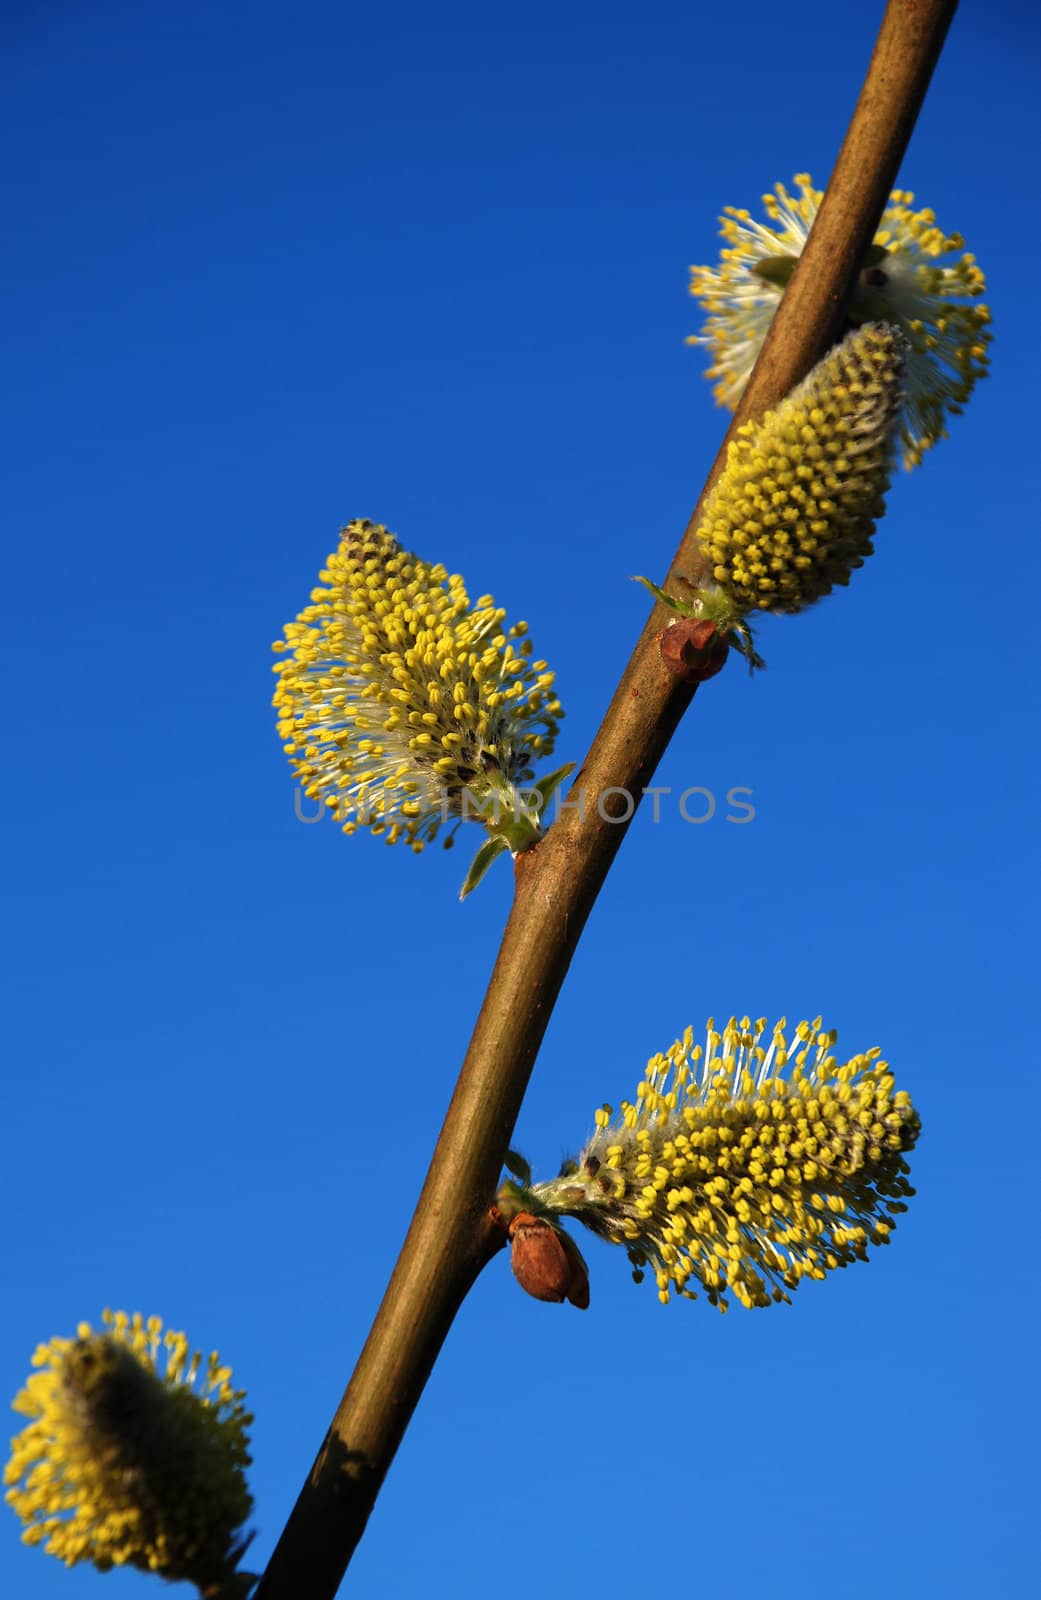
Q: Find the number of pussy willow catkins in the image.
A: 5